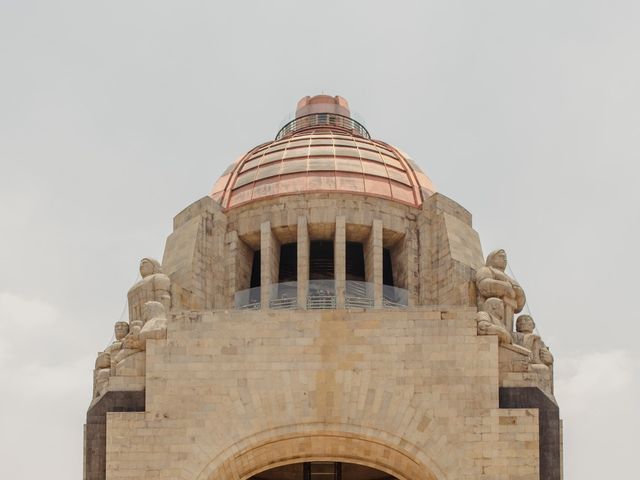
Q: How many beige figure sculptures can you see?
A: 6